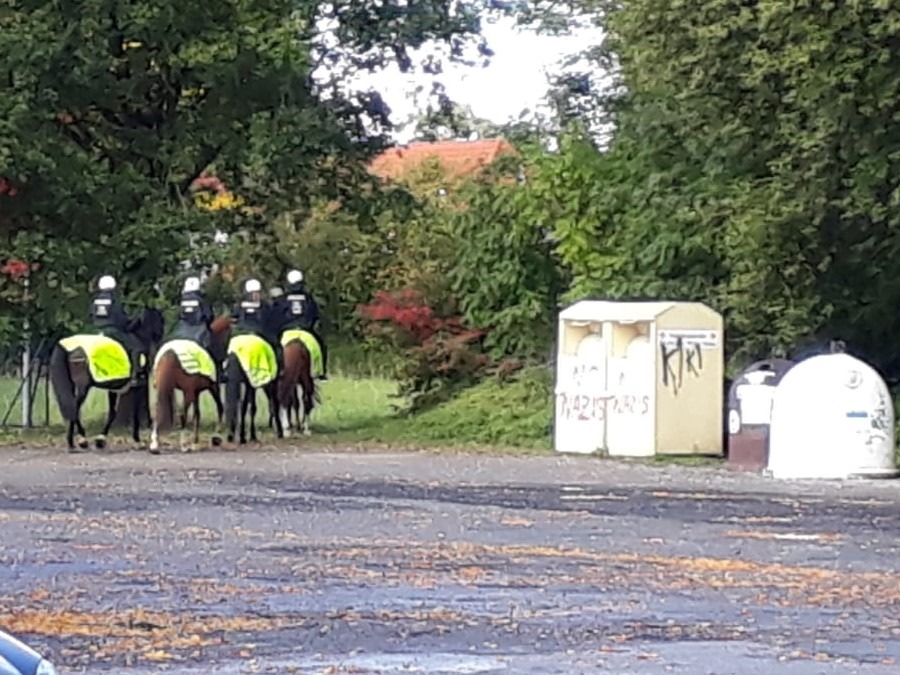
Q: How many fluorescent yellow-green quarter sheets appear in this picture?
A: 4